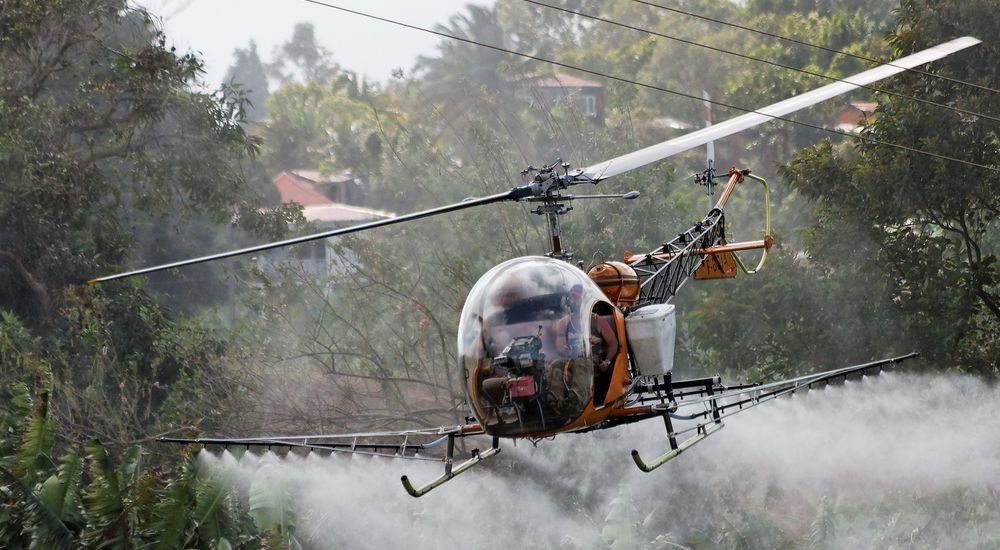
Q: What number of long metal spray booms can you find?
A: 2